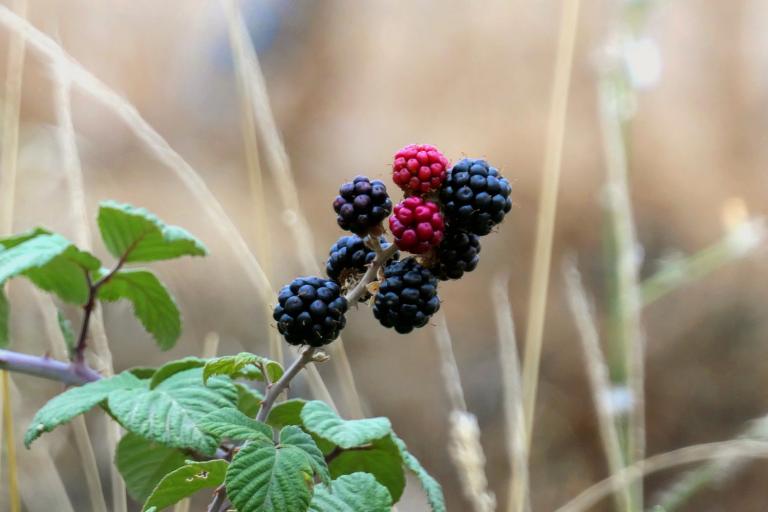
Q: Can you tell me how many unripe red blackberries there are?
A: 2